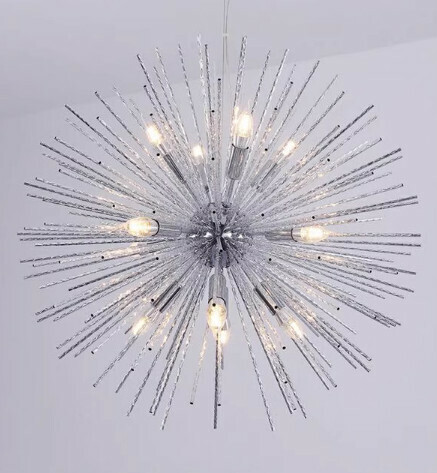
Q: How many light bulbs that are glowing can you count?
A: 10